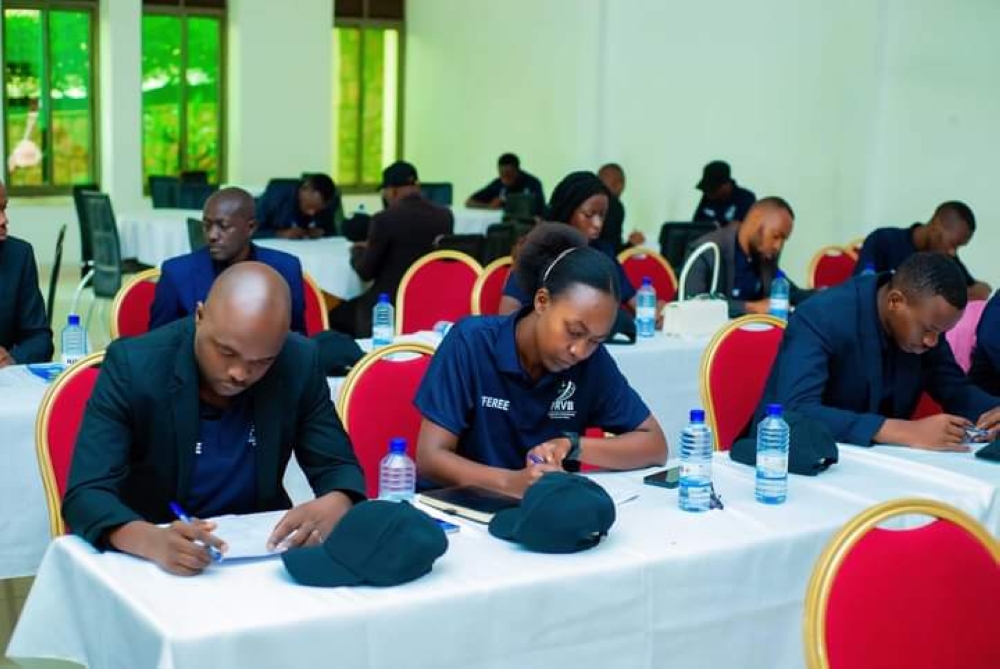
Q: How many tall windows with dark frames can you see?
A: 3